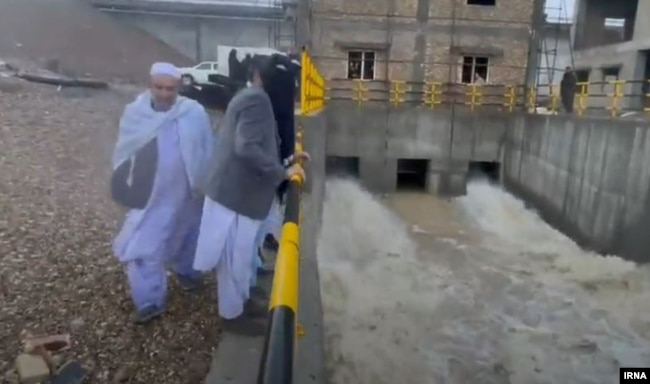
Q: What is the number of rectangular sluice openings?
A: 3